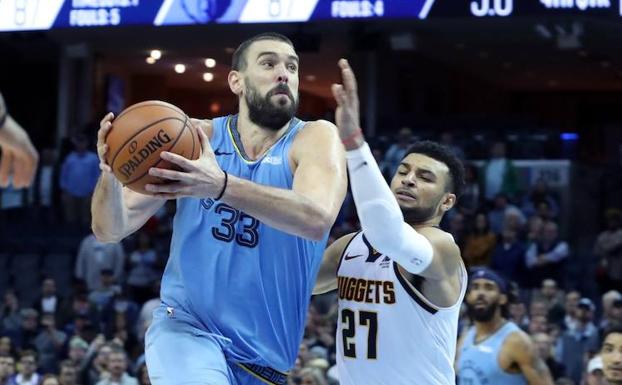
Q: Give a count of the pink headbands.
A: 0